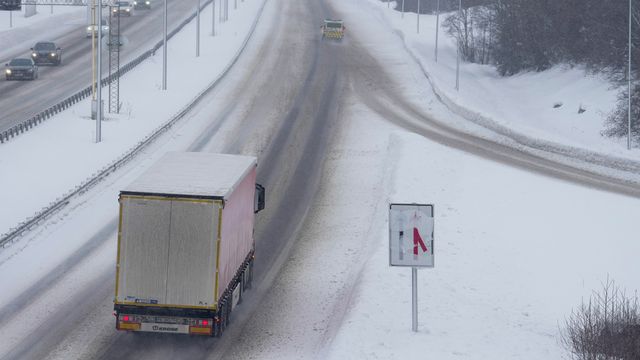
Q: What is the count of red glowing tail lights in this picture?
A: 2